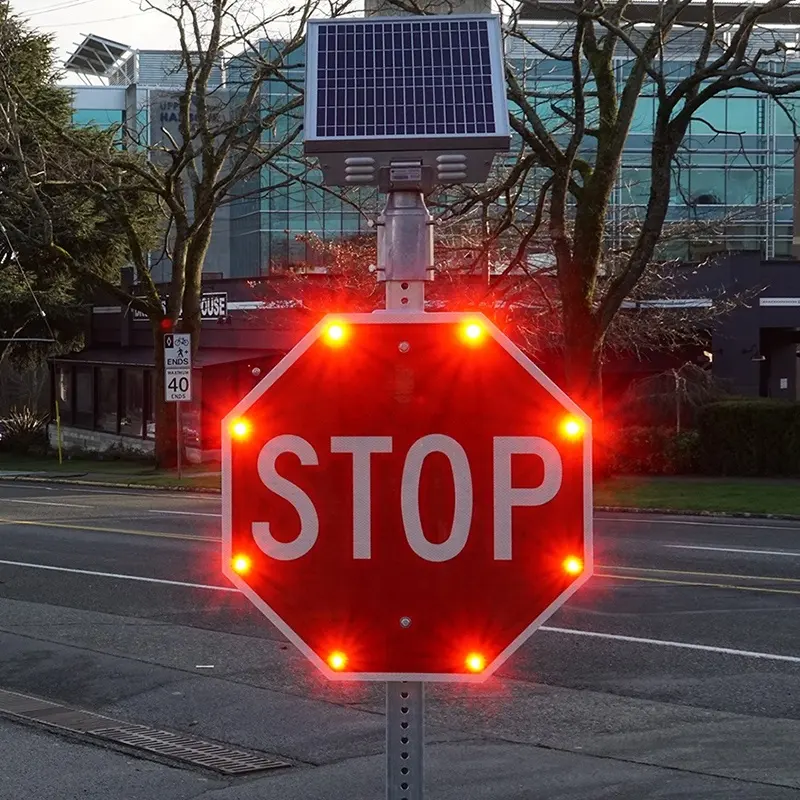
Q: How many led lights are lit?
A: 8